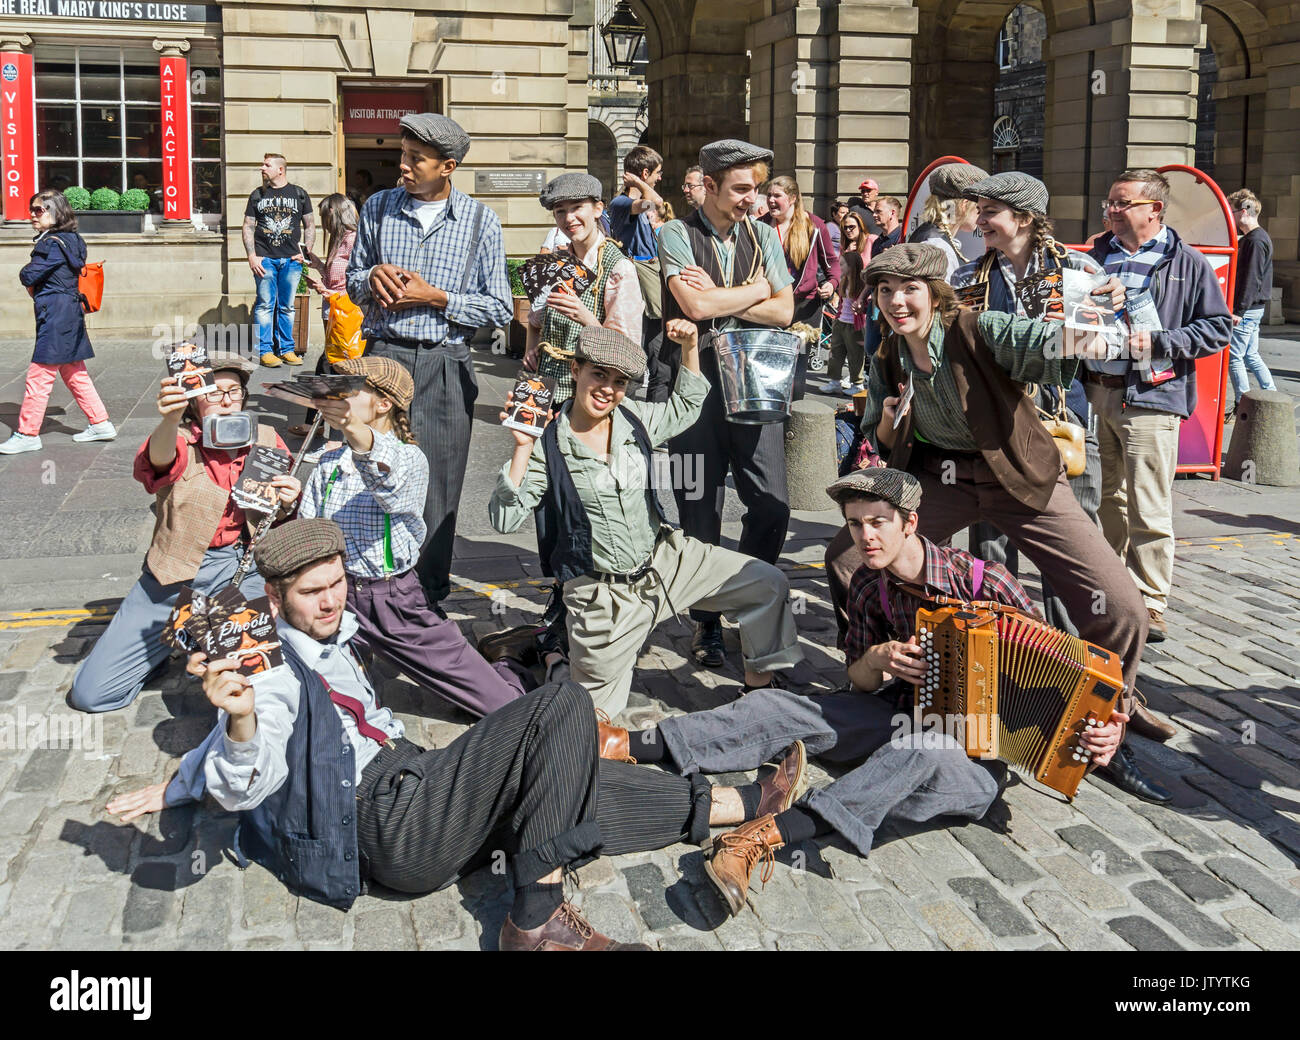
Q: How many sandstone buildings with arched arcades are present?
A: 1